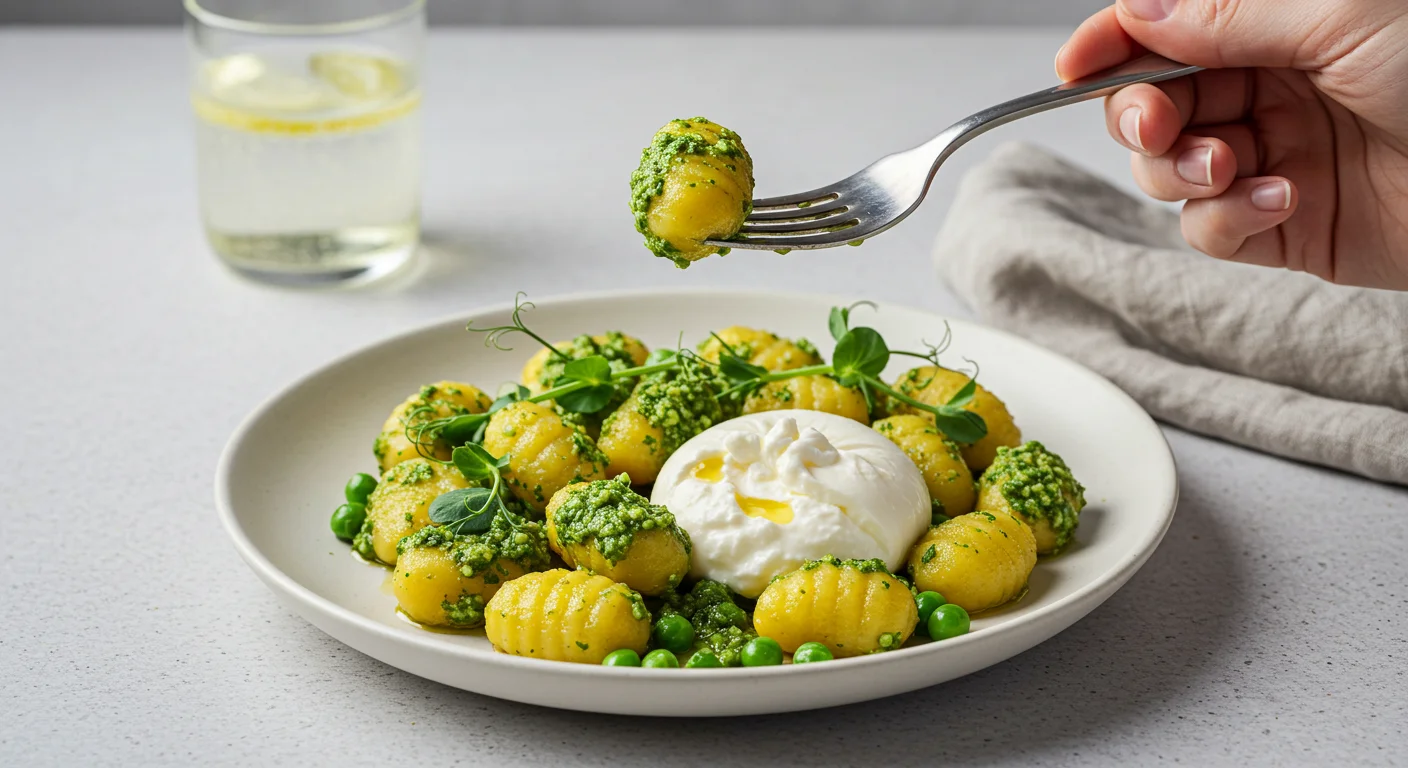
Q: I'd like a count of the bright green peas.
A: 10